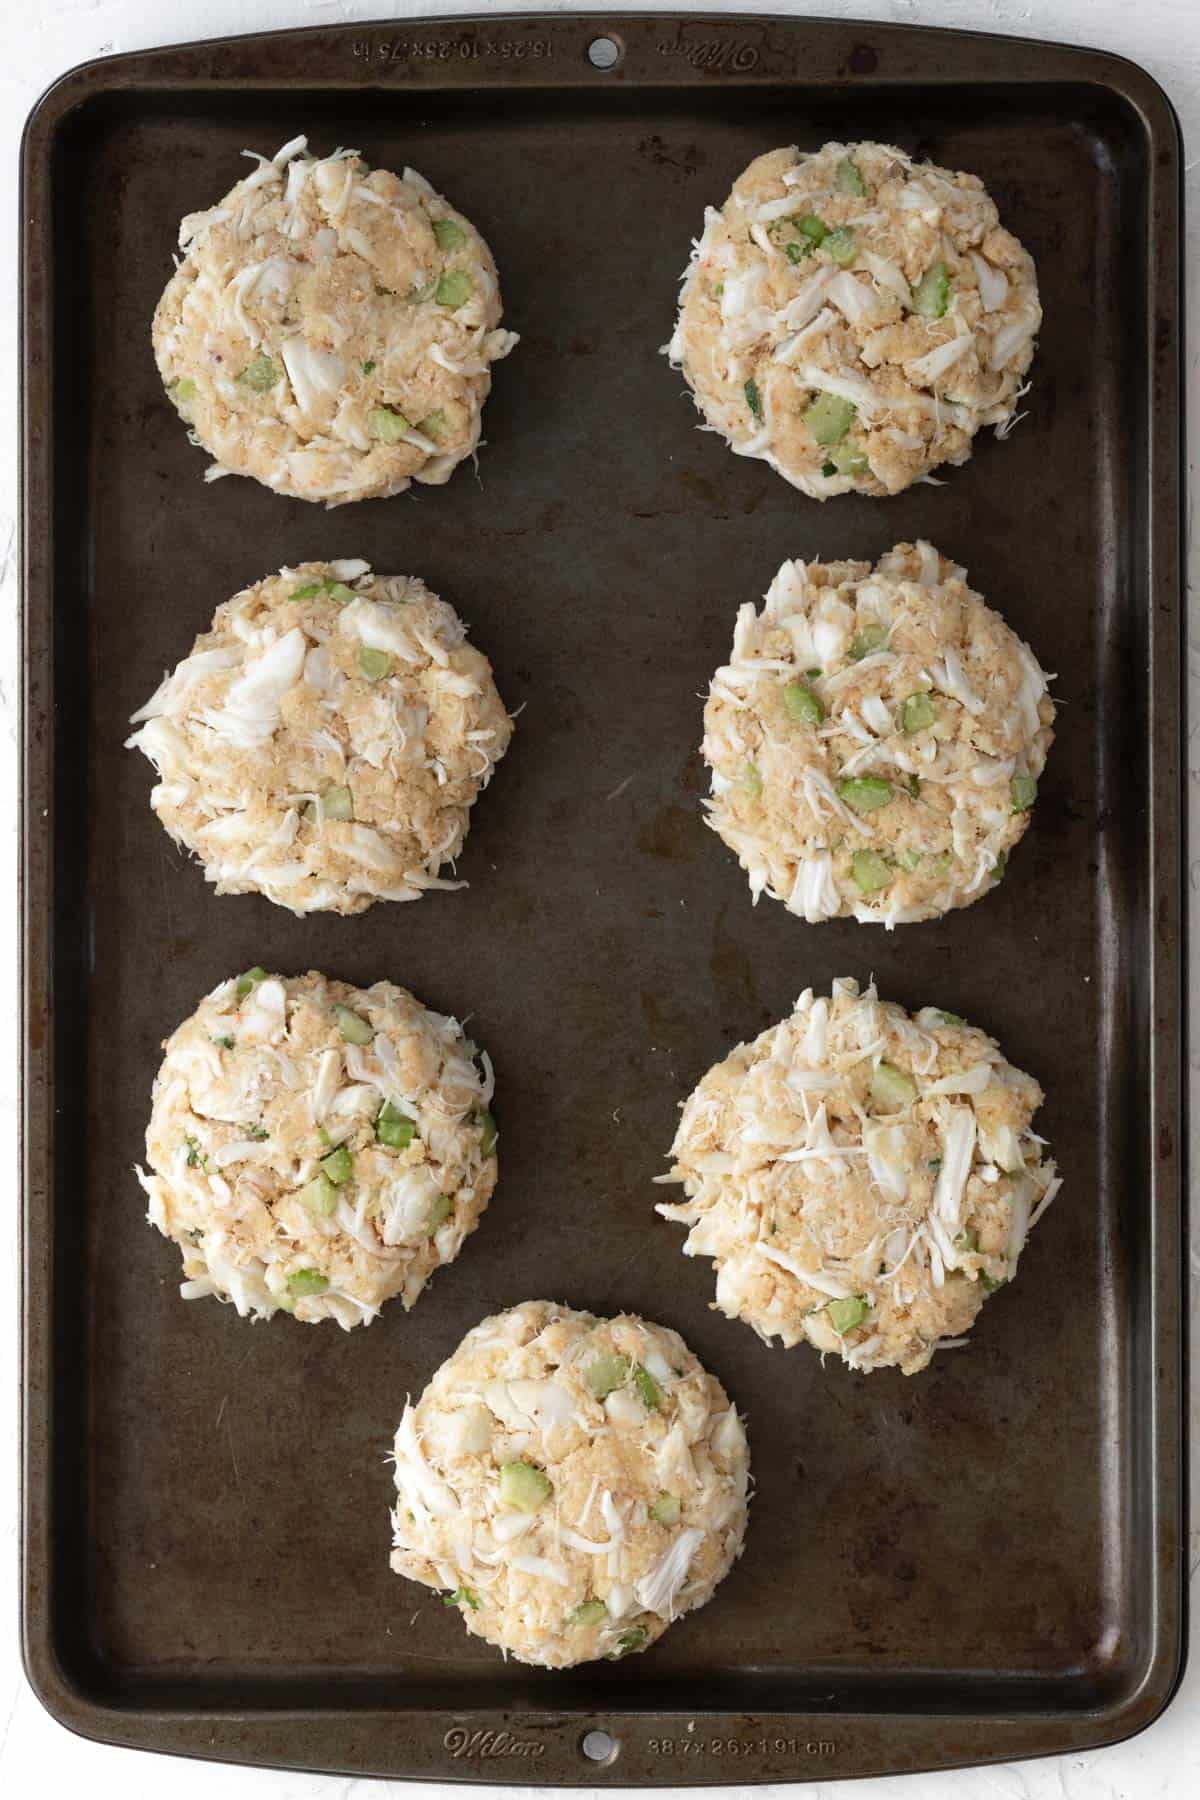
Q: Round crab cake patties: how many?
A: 7